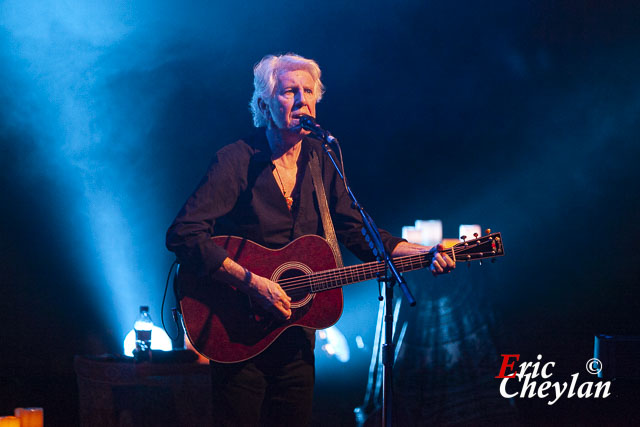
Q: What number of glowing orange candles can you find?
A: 2